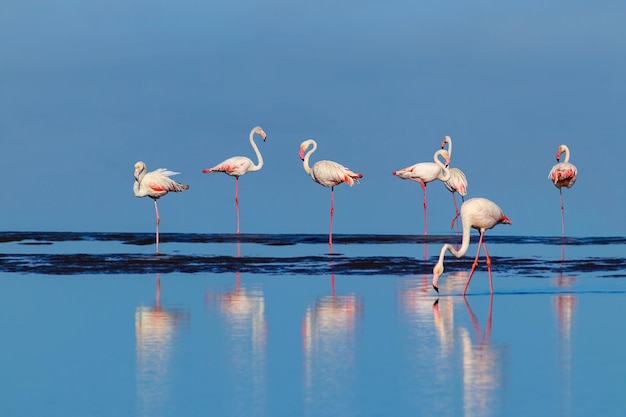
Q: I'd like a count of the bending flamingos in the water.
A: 1